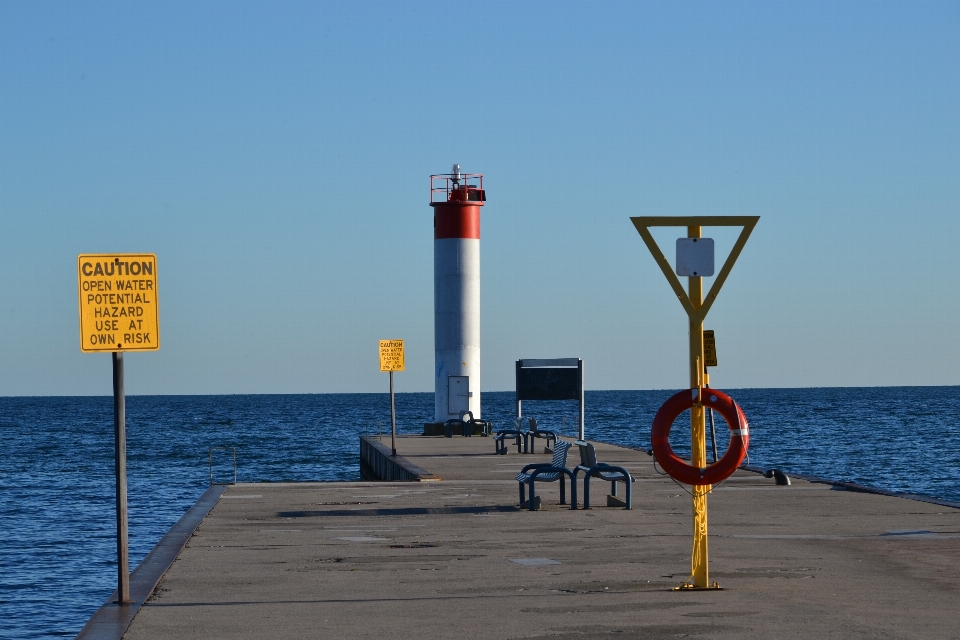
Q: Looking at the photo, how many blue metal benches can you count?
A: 6